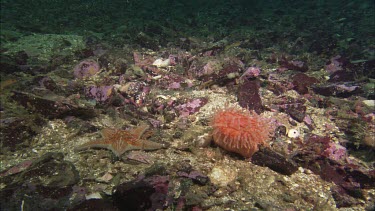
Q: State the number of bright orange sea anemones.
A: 1